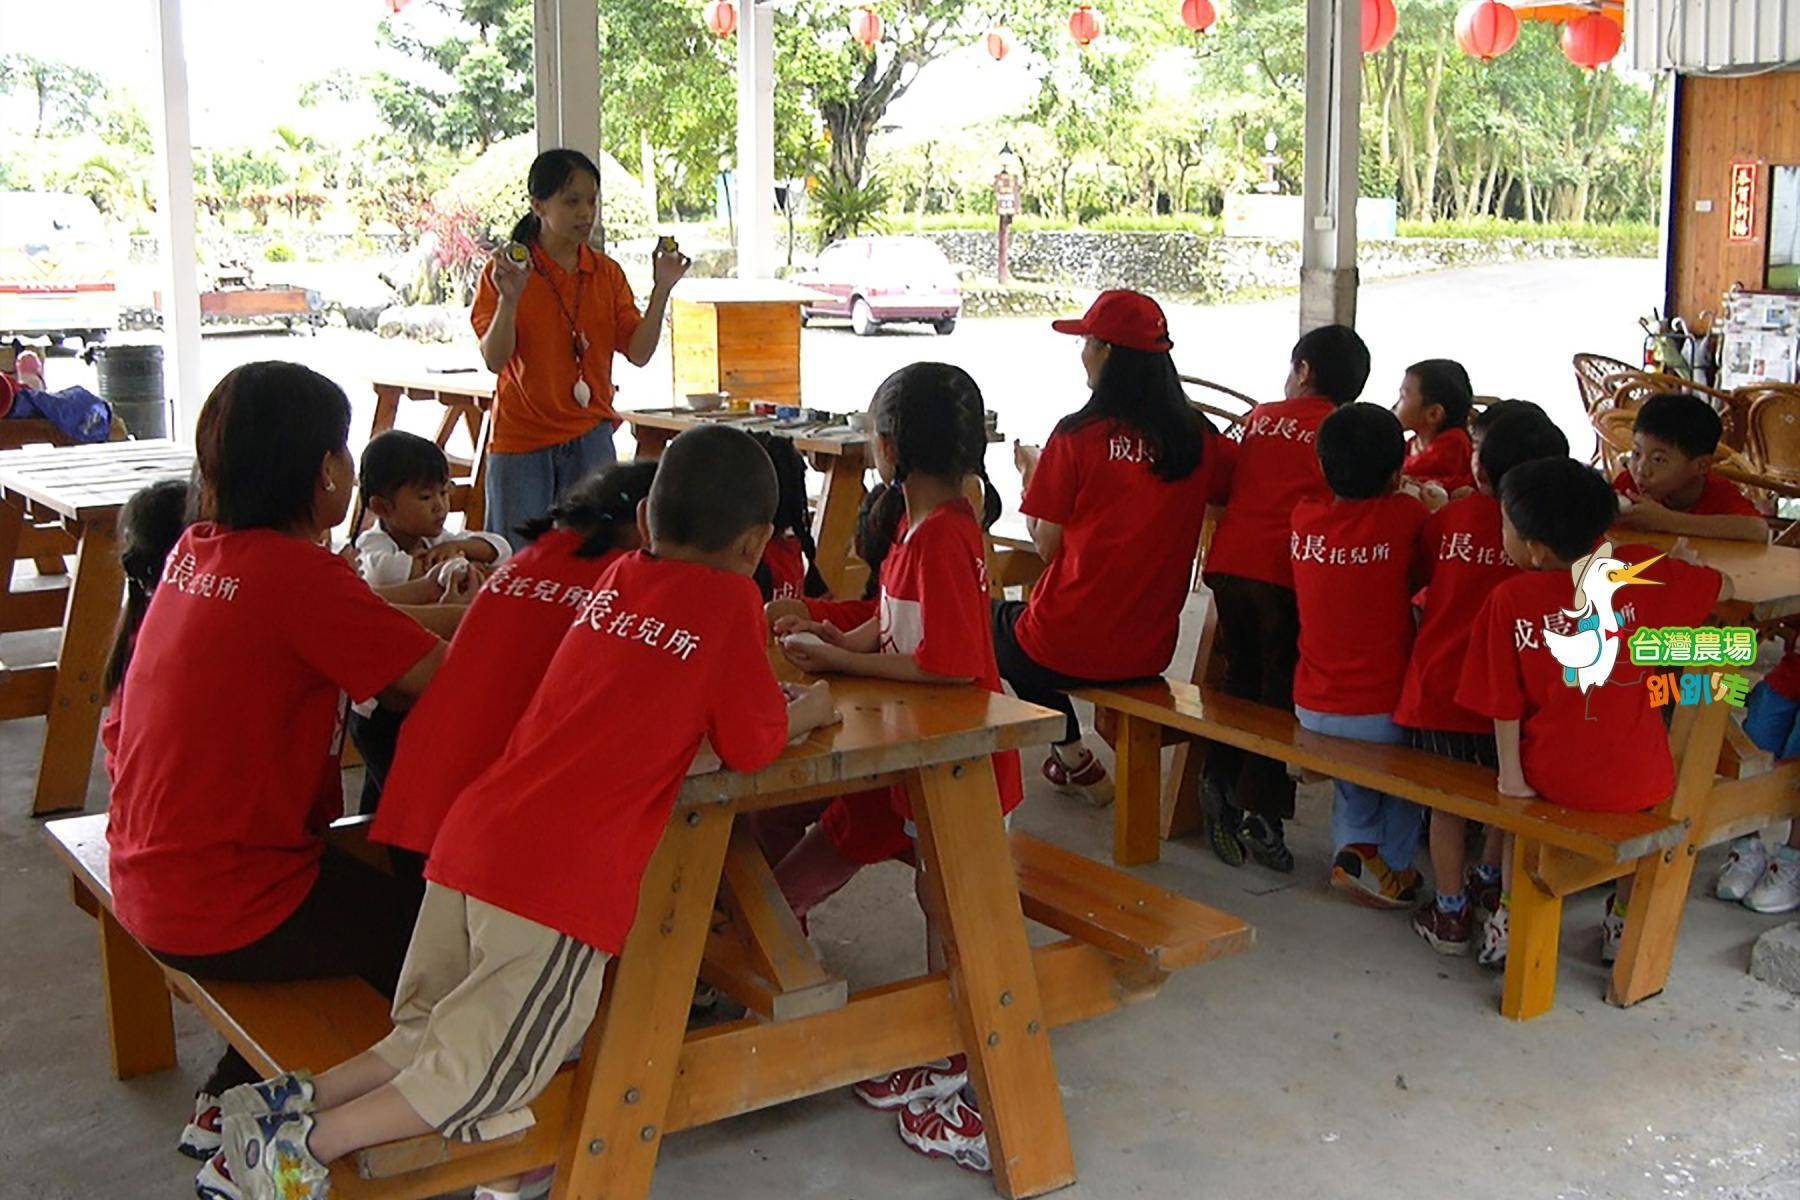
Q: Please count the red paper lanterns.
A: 9